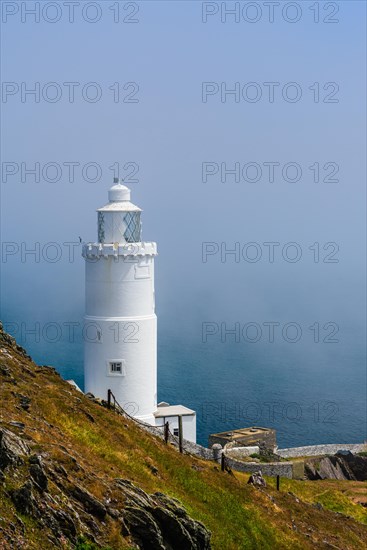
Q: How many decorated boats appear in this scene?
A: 0